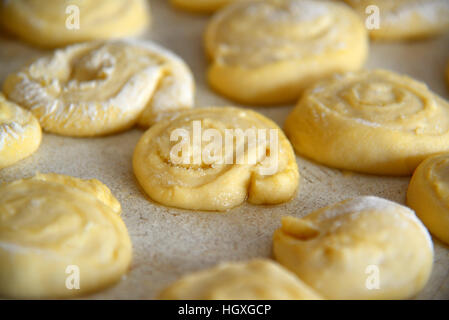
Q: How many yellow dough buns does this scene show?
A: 12